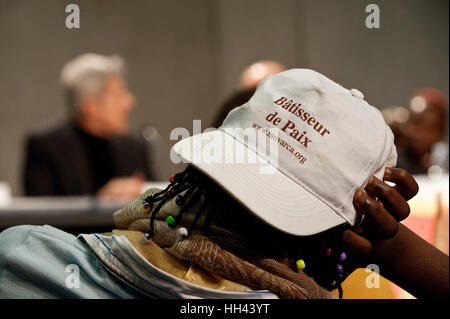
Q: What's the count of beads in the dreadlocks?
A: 12